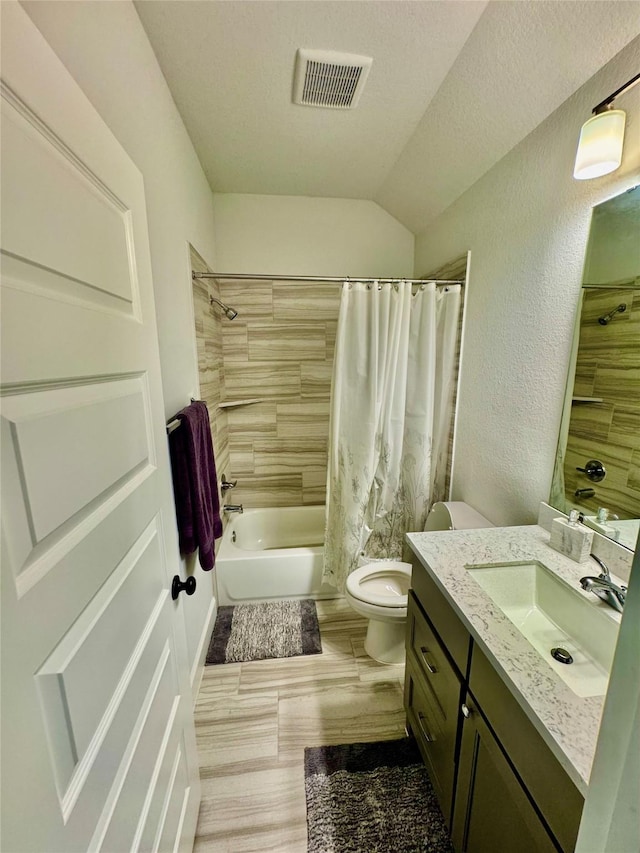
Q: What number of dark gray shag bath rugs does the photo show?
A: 2